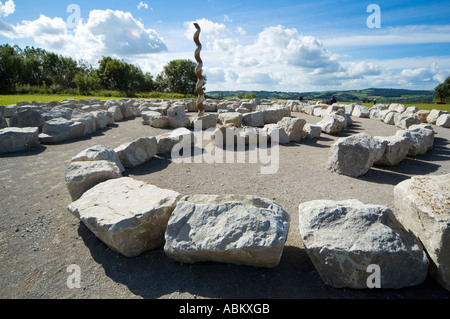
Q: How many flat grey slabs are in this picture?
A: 0